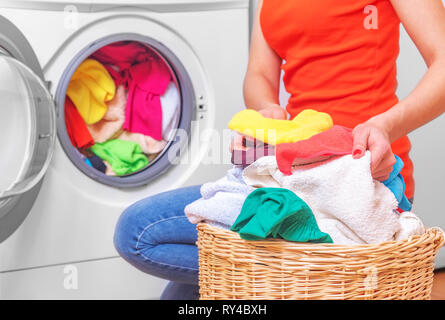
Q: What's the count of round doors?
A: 1